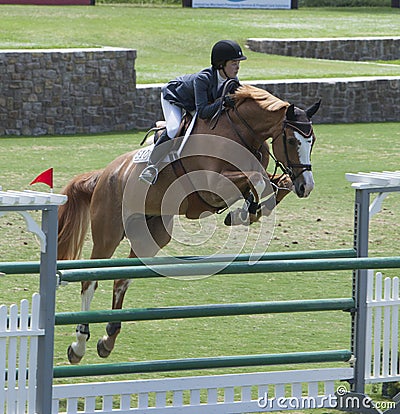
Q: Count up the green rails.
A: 4